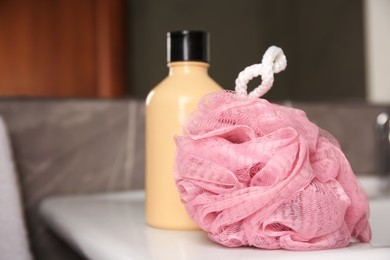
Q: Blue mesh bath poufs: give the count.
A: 0